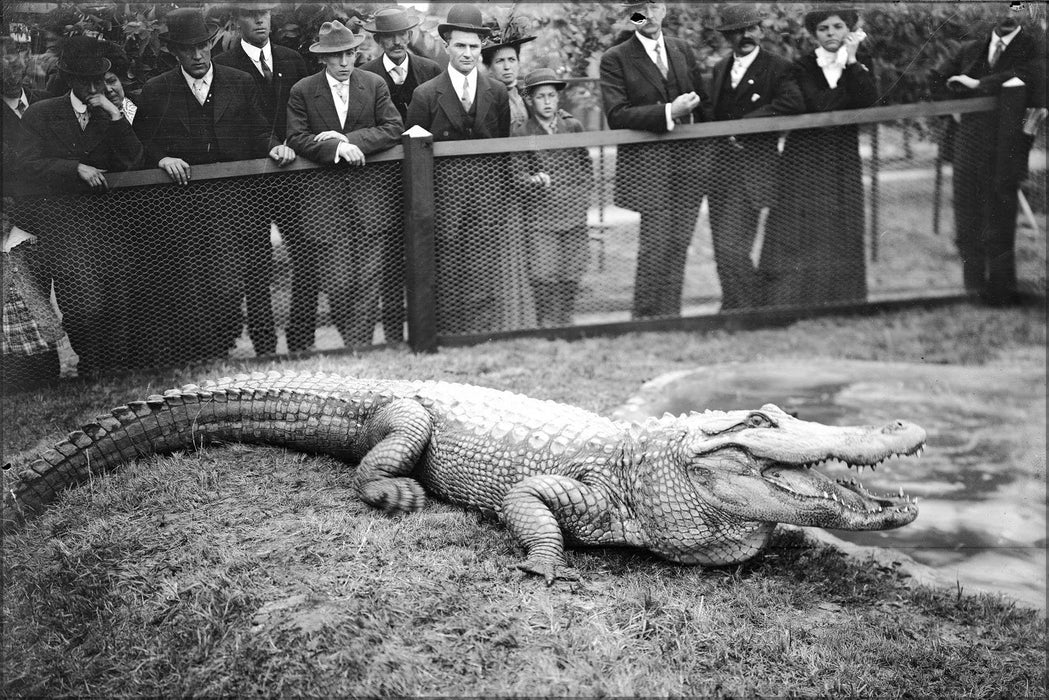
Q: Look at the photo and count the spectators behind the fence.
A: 15